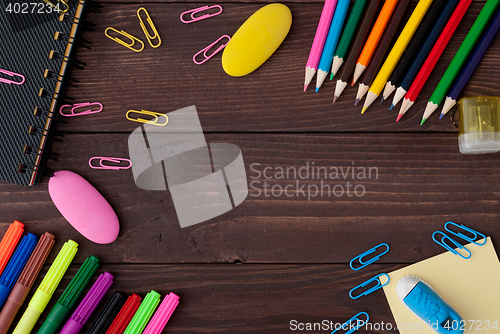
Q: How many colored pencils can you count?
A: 12